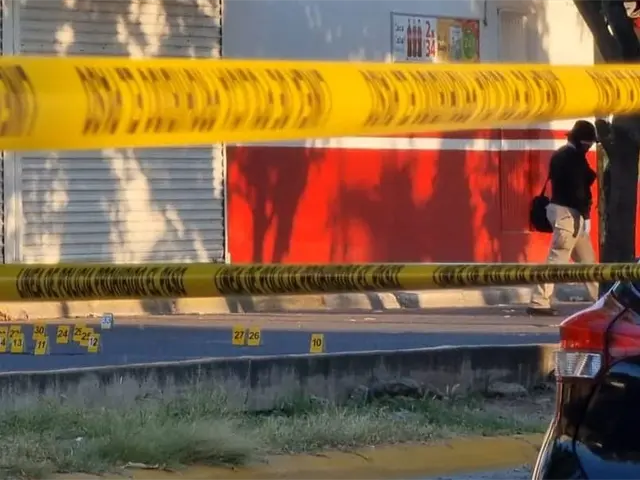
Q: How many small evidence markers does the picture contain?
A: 14